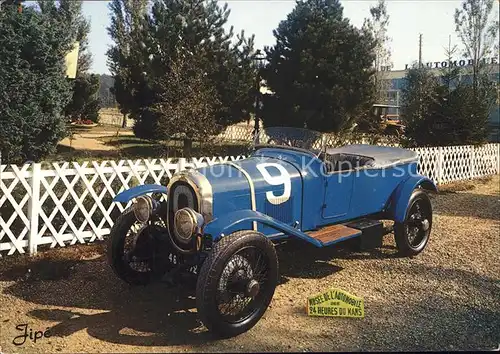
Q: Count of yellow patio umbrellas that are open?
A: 0